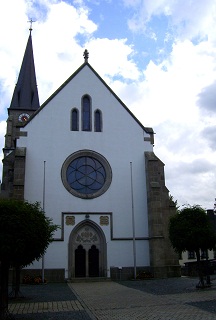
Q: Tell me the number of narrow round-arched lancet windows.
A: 3